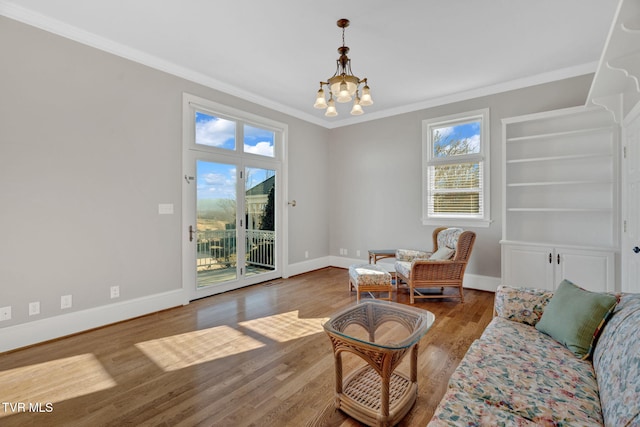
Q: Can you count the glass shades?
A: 5